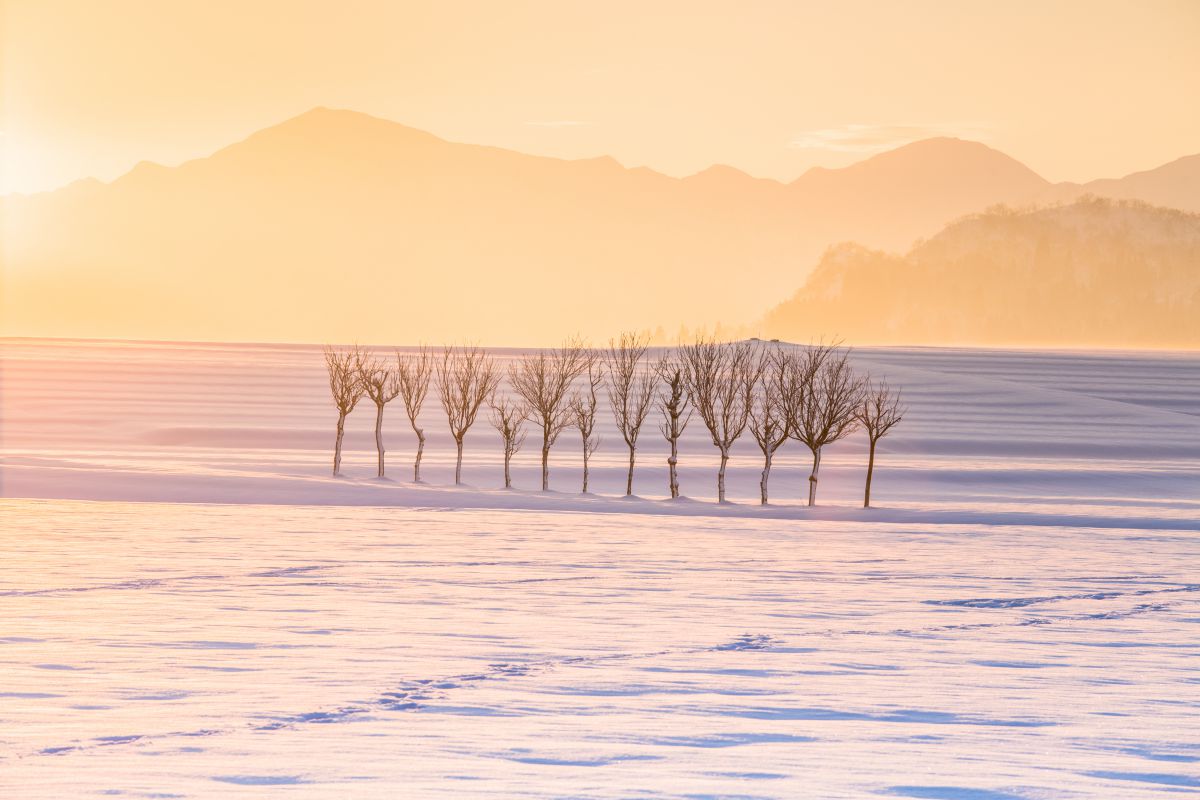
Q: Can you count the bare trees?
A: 13